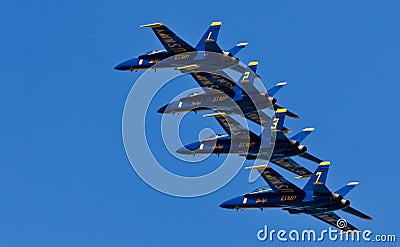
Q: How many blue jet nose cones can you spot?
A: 4